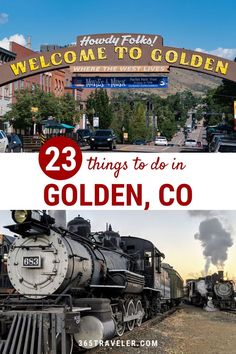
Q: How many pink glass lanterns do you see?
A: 0